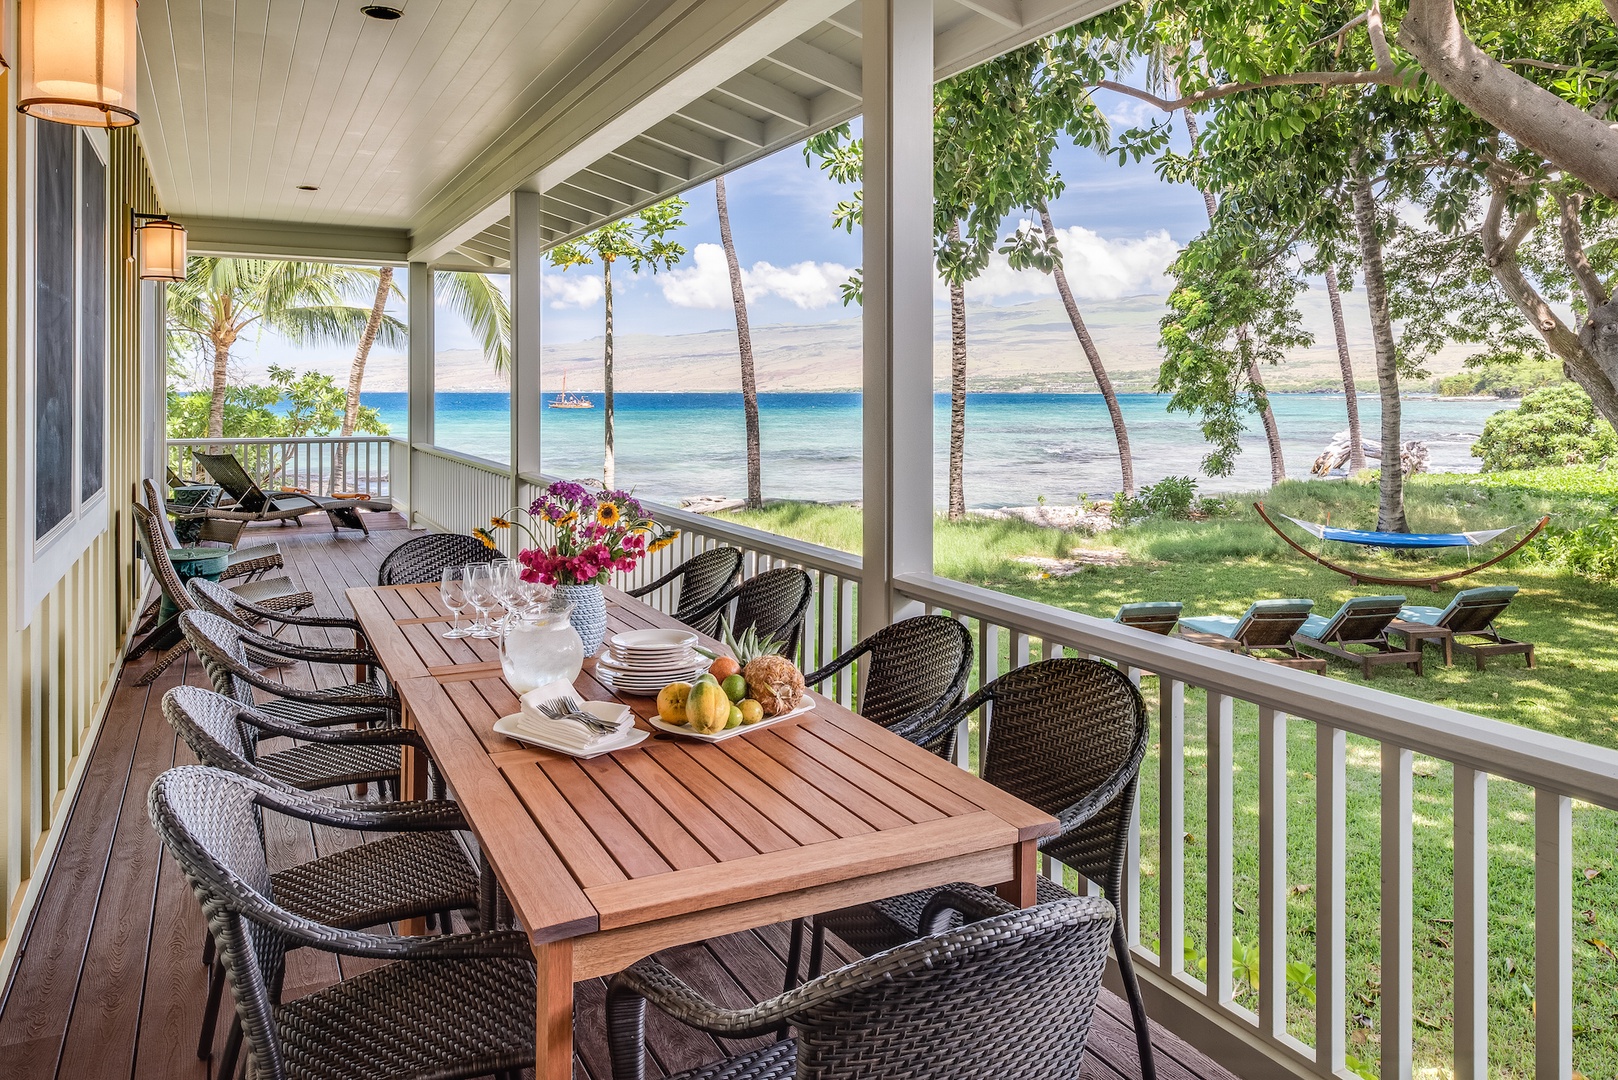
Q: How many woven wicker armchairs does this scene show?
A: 10